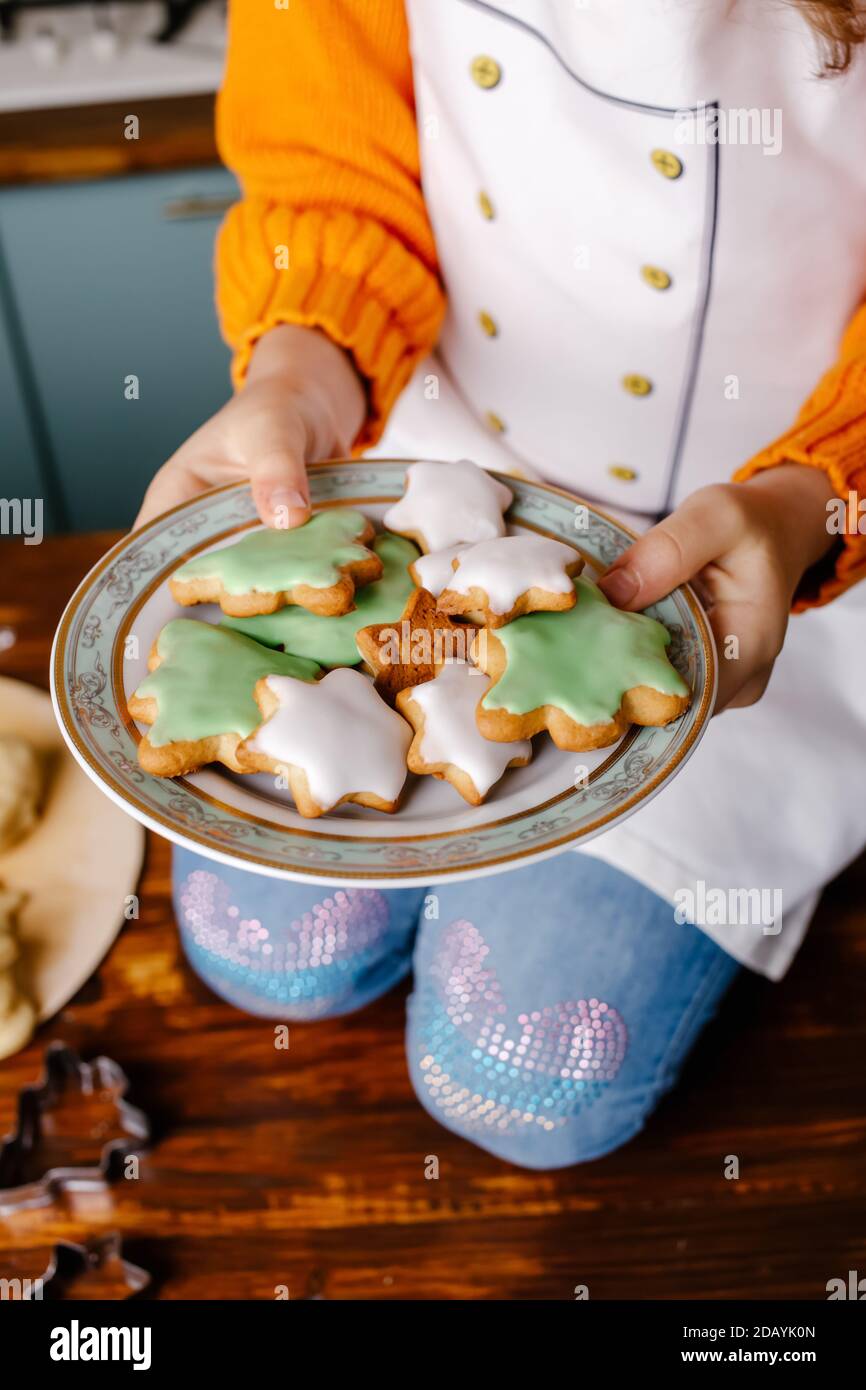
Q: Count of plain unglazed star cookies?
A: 1